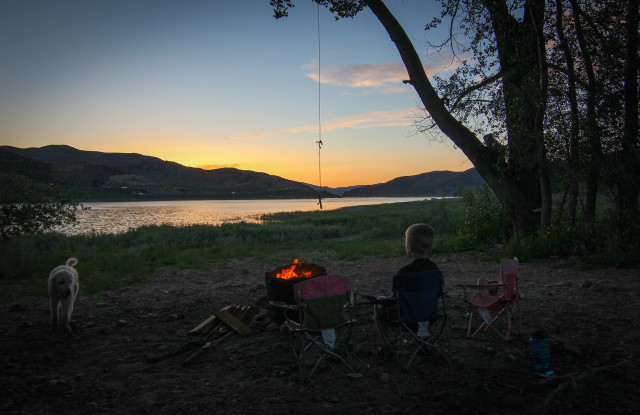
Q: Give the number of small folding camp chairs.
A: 3